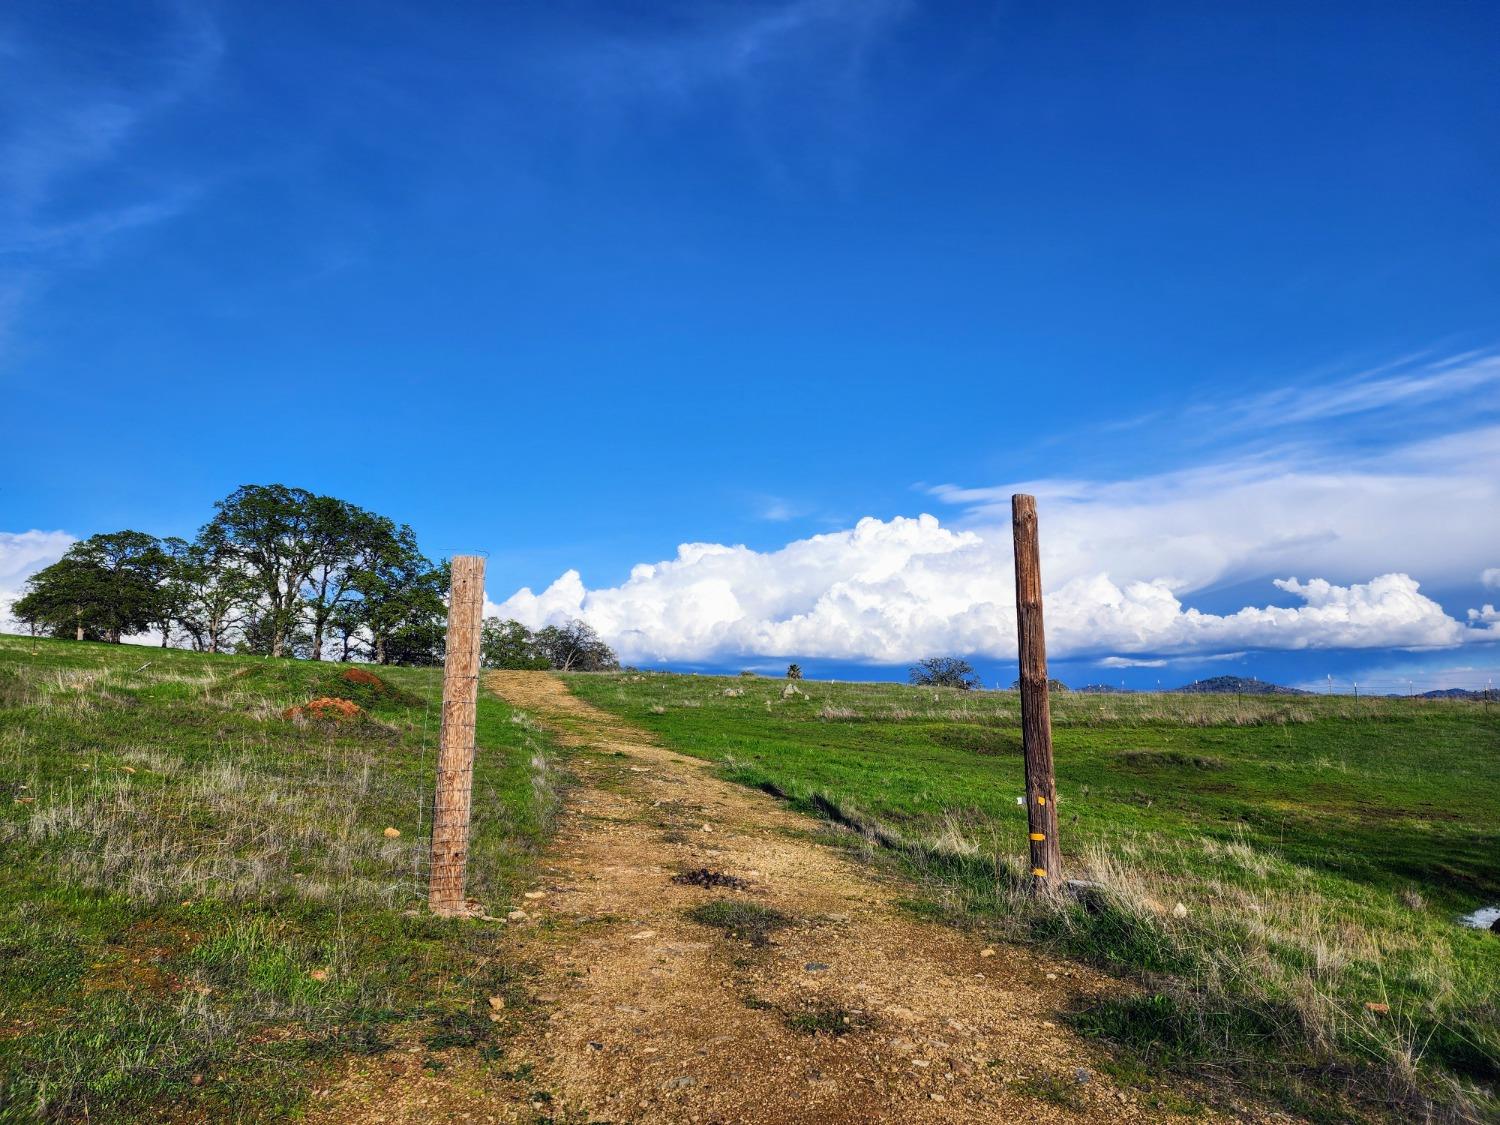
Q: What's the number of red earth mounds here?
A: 2